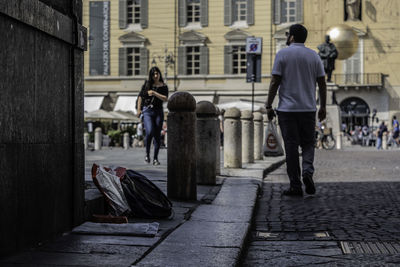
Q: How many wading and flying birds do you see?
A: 0